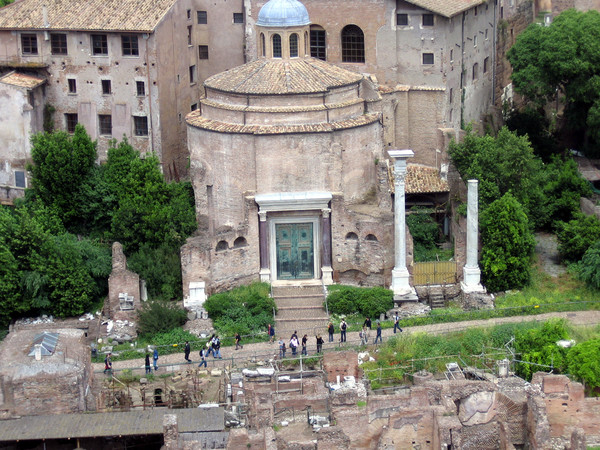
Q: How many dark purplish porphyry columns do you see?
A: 2